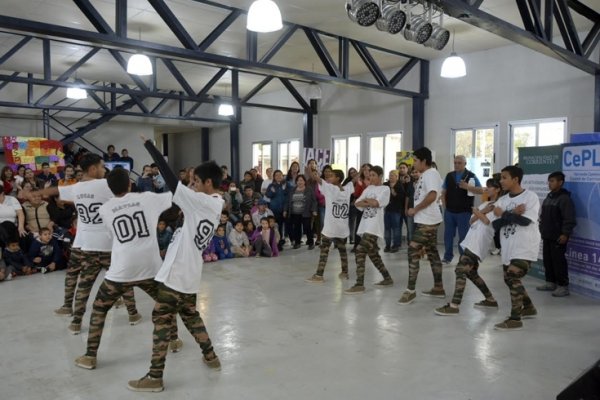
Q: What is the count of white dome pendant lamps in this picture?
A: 5